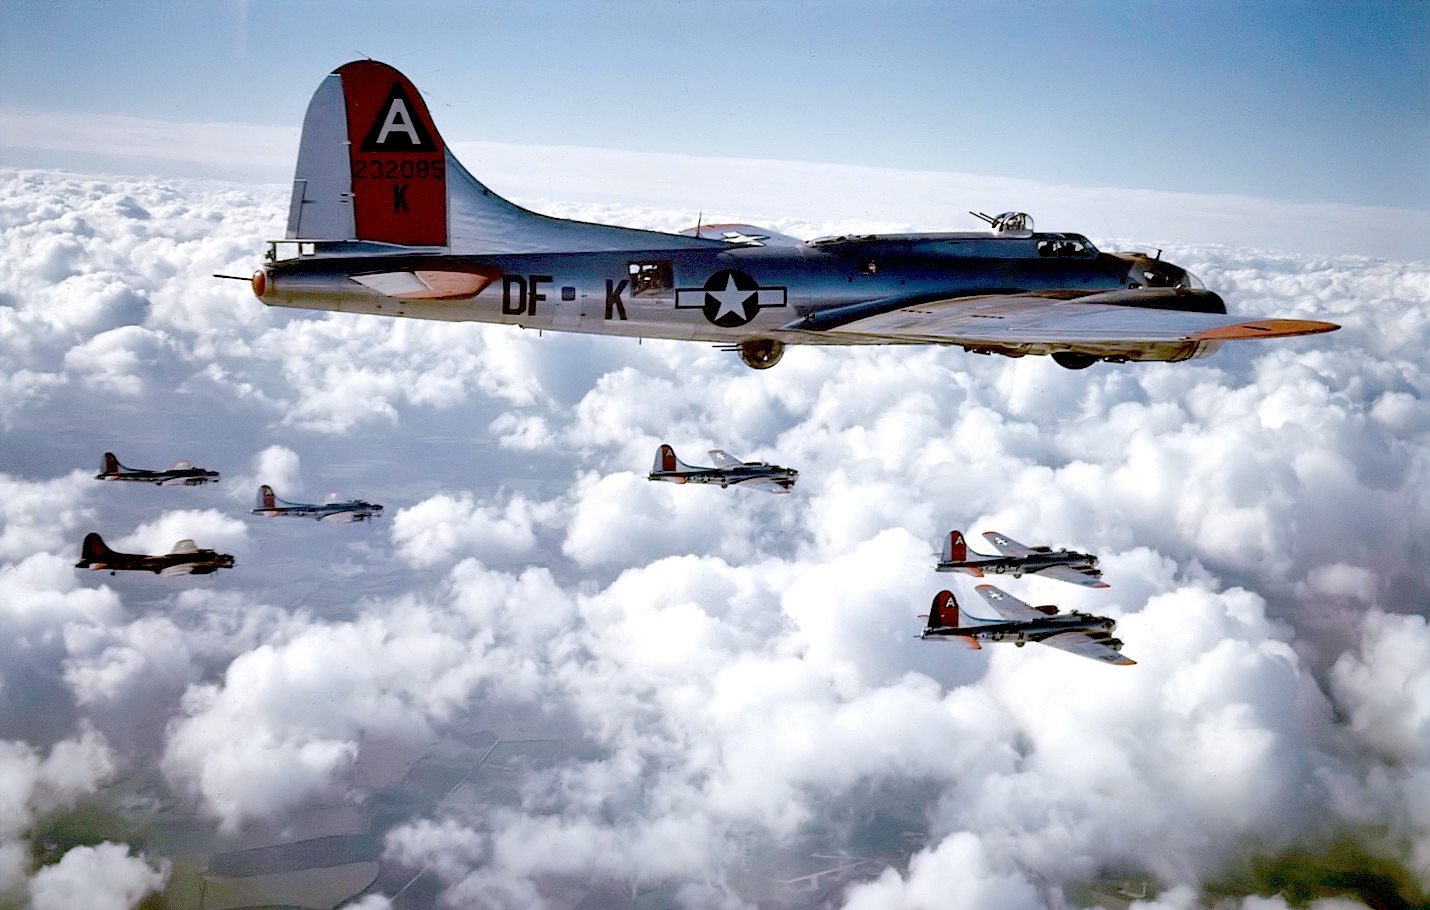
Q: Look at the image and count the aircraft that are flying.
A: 7